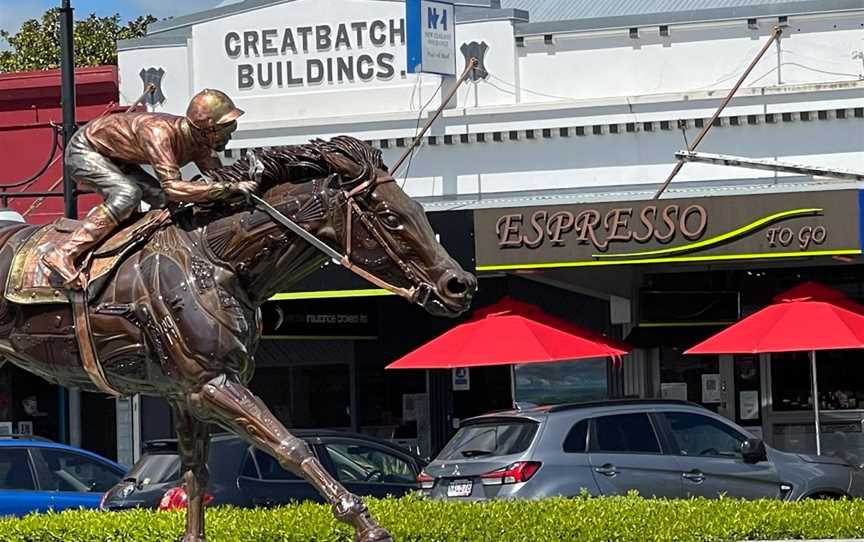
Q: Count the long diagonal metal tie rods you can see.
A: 3